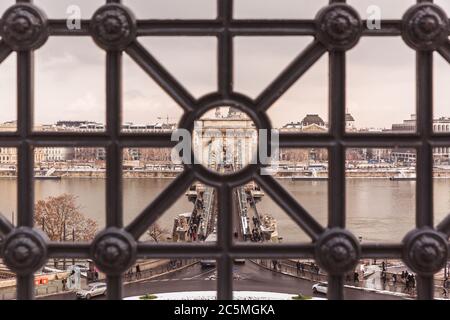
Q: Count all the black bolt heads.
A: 8